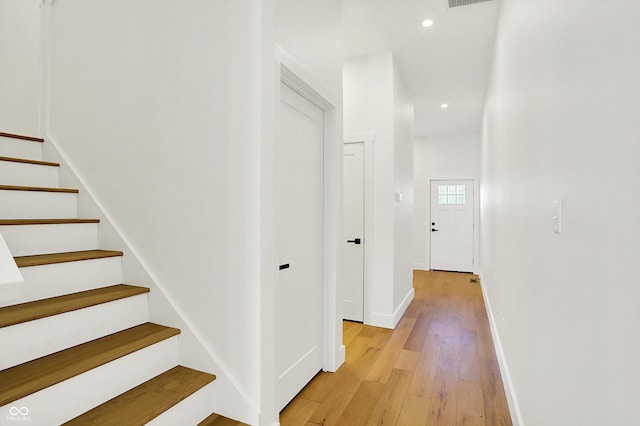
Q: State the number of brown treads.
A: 9